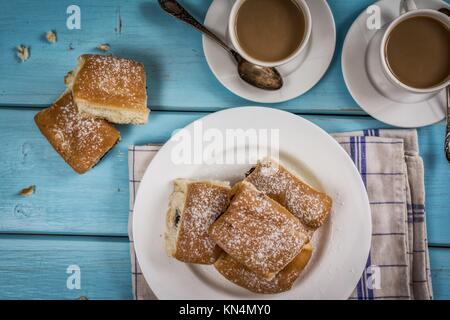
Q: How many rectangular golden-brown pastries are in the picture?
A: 6